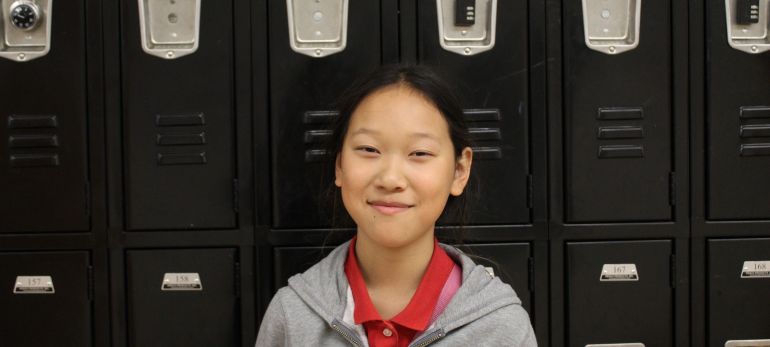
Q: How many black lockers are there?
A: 12